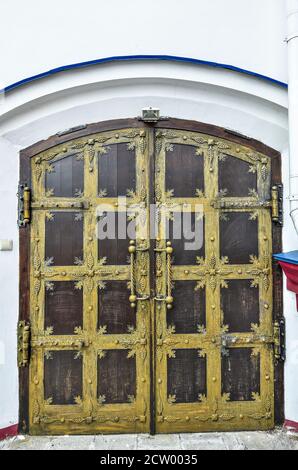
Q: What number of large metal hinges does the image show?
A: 4